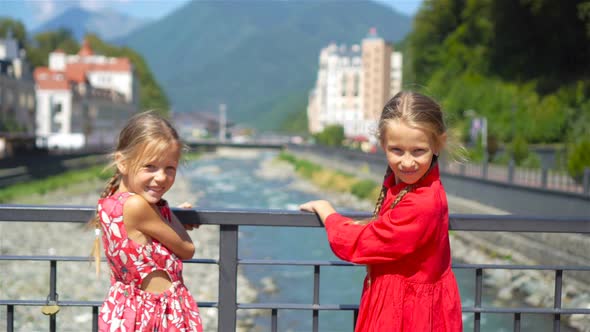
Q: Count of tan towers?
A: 1